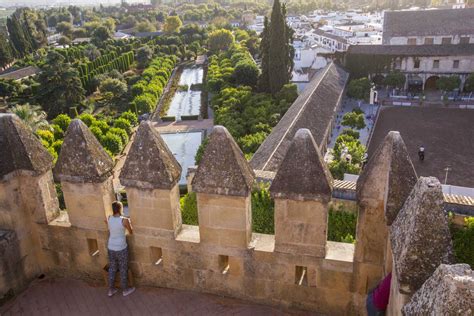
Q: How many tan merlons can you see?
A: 8